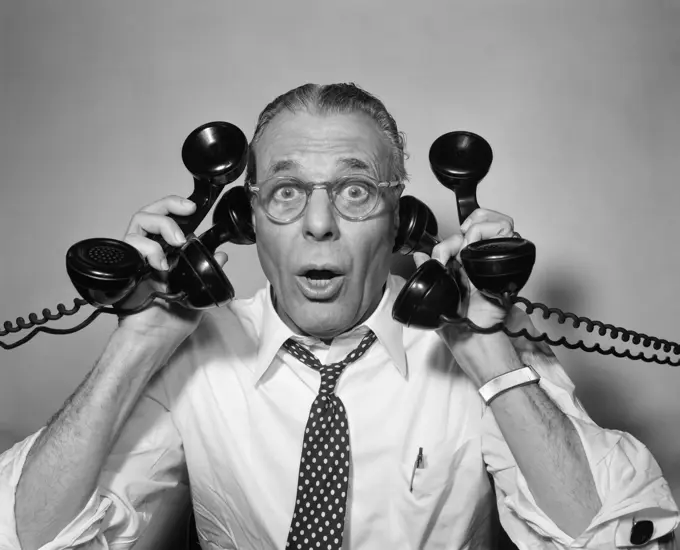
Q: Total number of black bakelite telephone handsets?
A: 4